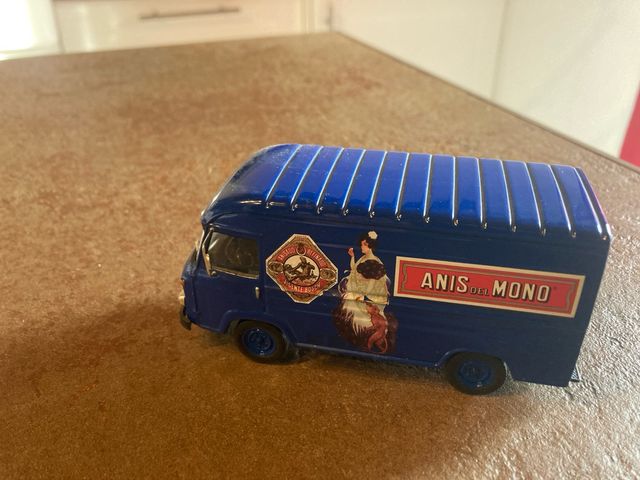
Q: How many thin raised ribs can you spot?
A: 13